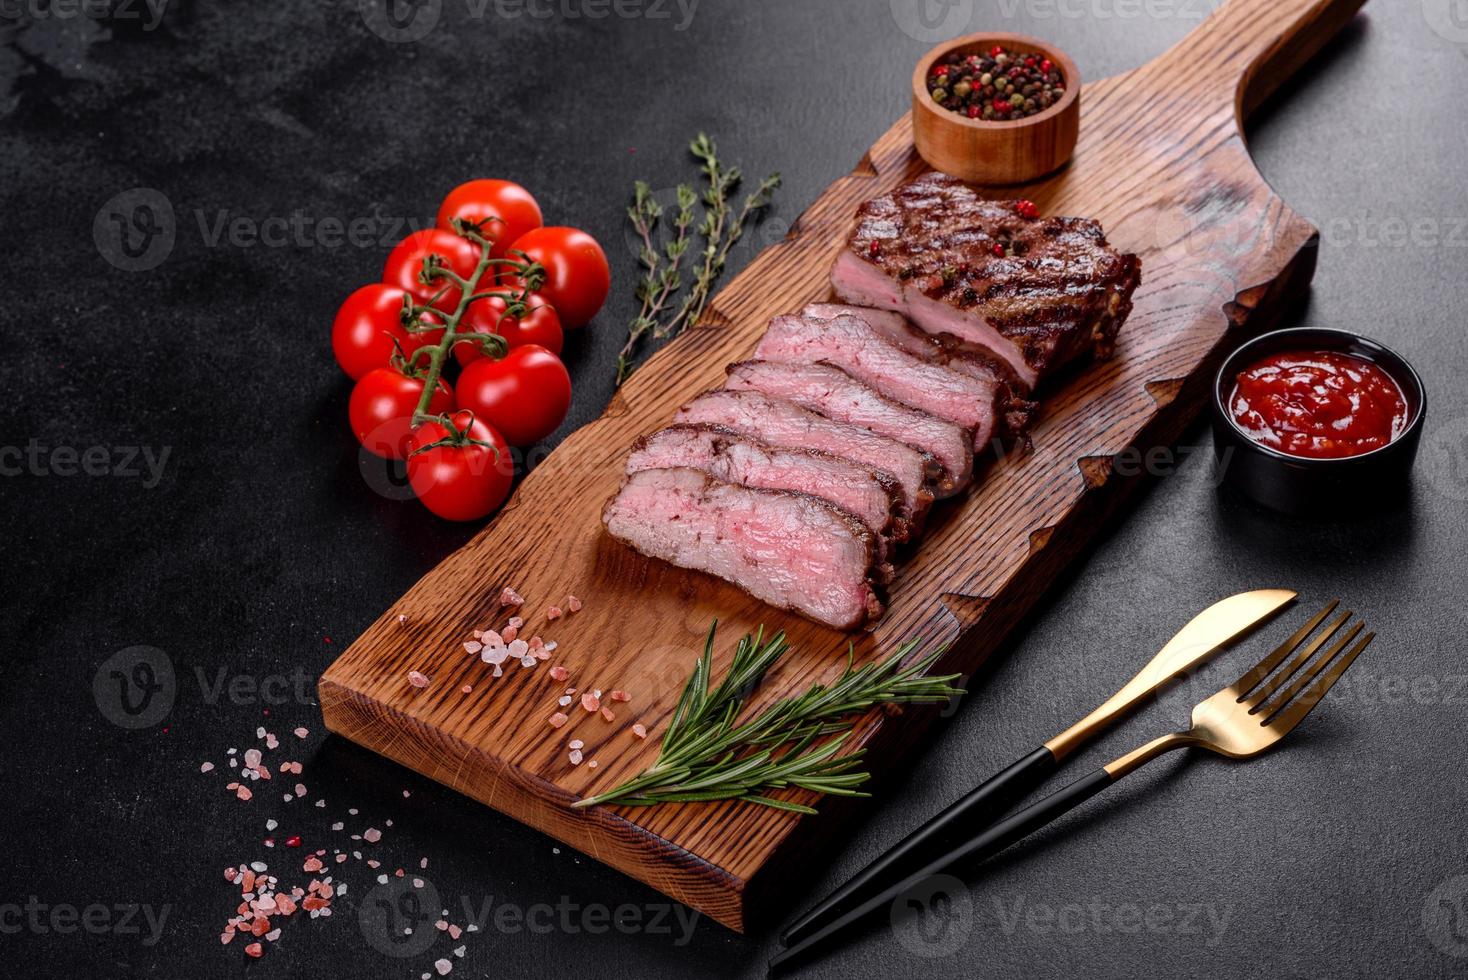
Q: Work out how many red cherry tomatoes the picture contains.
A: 8